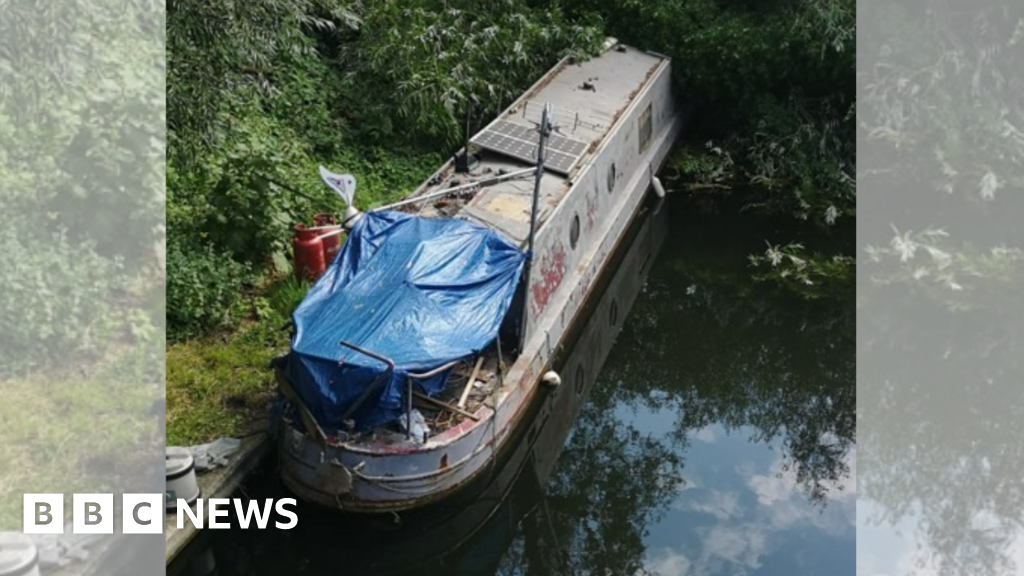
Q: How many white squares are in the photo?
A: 3